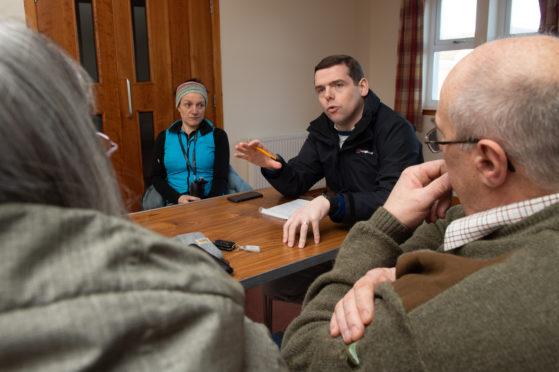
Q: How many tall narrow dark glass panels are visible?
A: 4